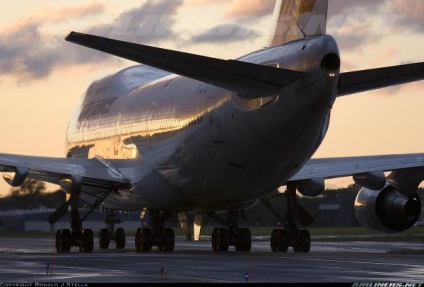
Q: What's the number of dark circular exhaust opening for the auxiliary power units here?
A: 1